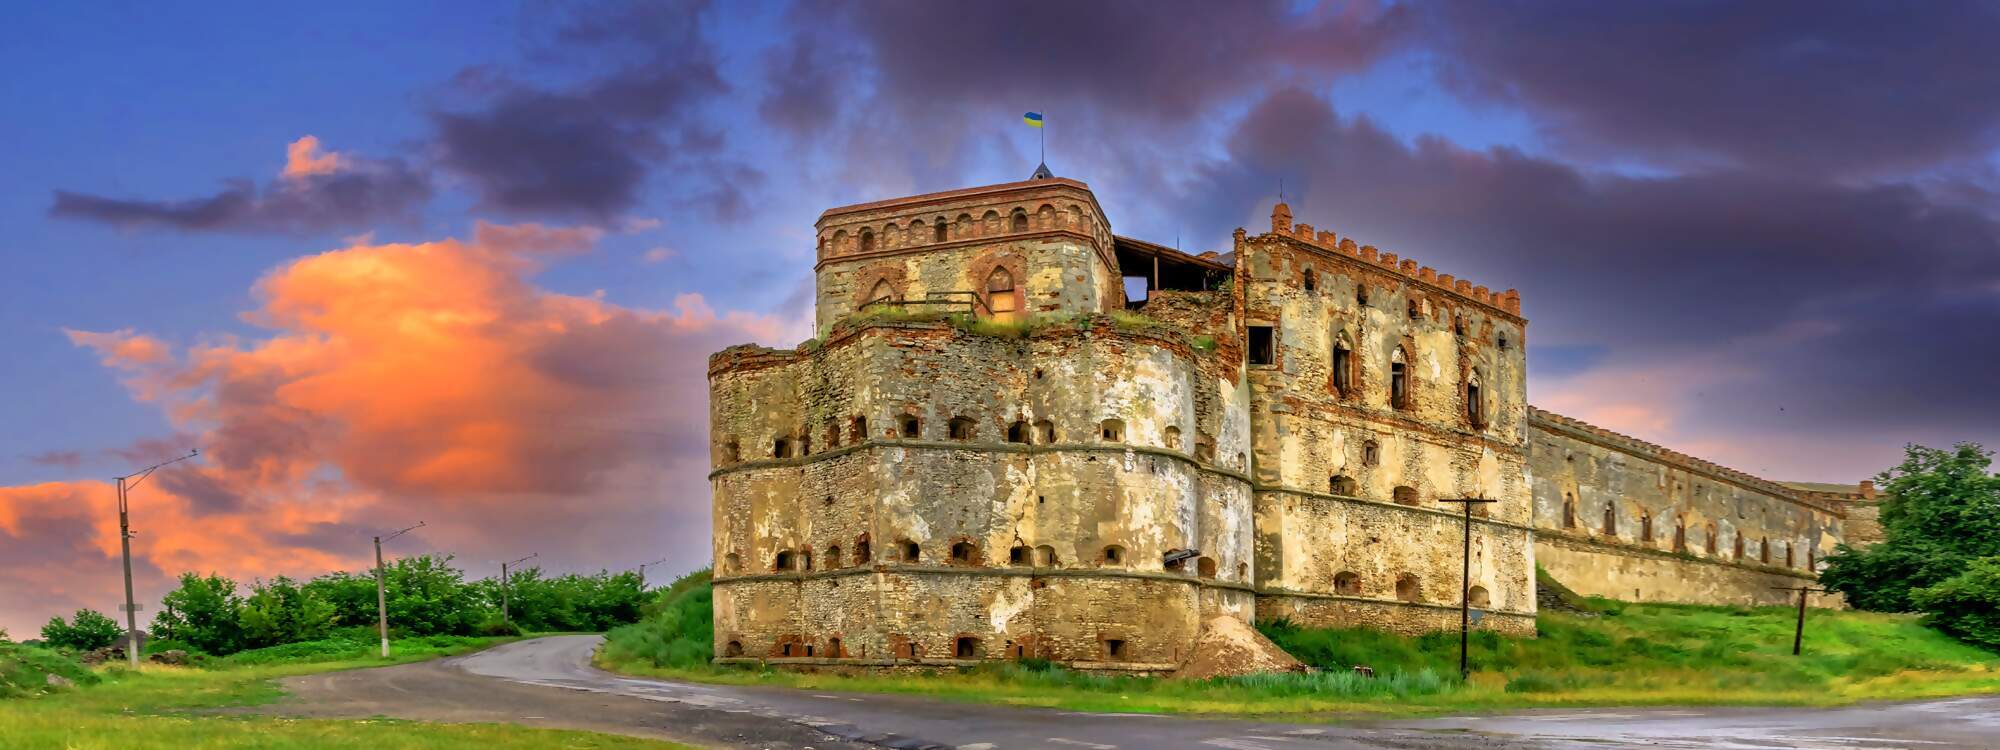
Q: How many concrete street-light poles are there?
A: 4